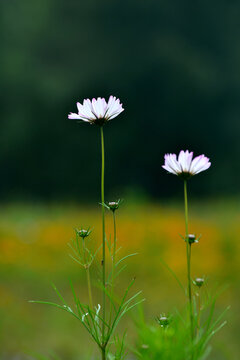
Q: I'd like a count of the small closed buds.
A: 5